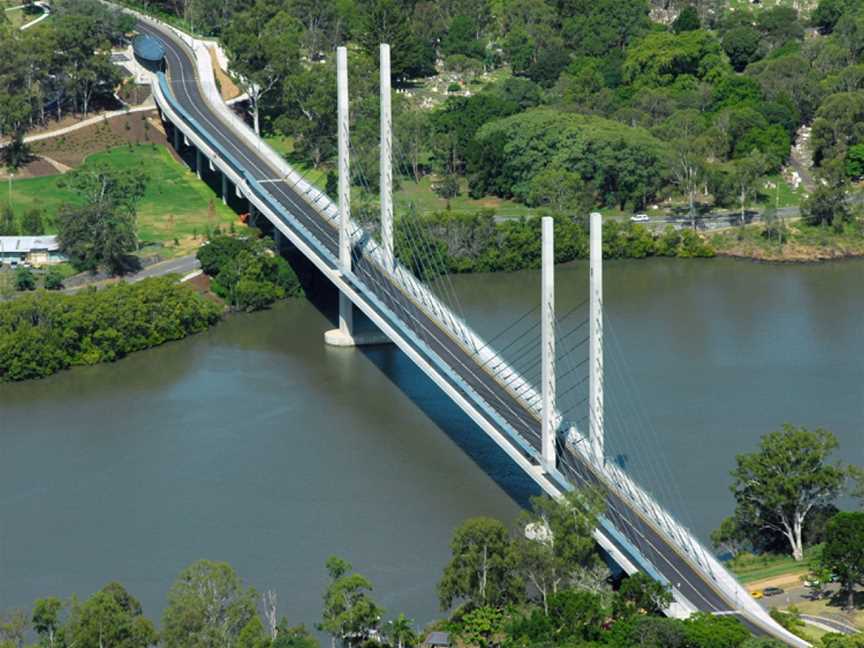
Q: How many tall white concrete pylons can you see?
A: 4